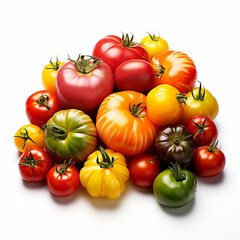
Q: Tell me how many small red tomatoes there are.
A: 6